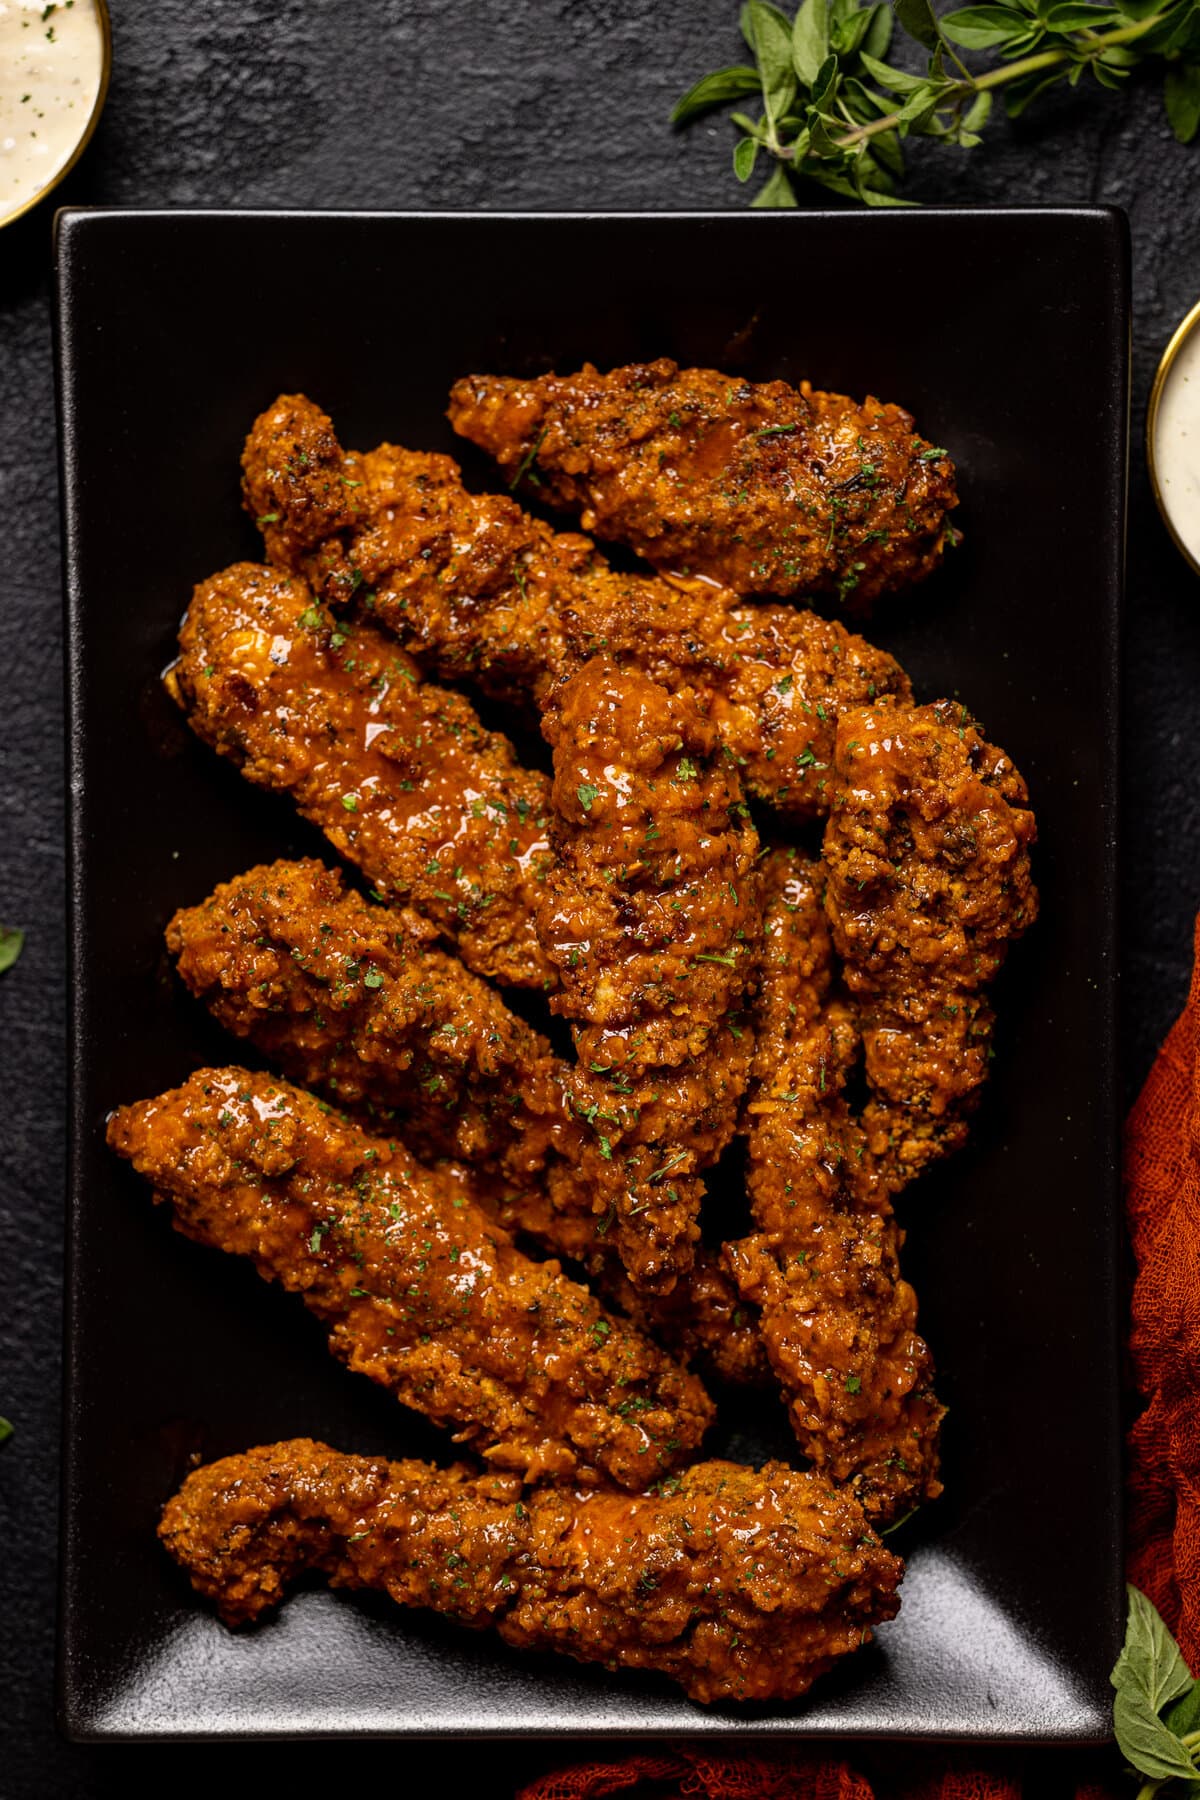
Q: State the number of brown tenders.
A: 9